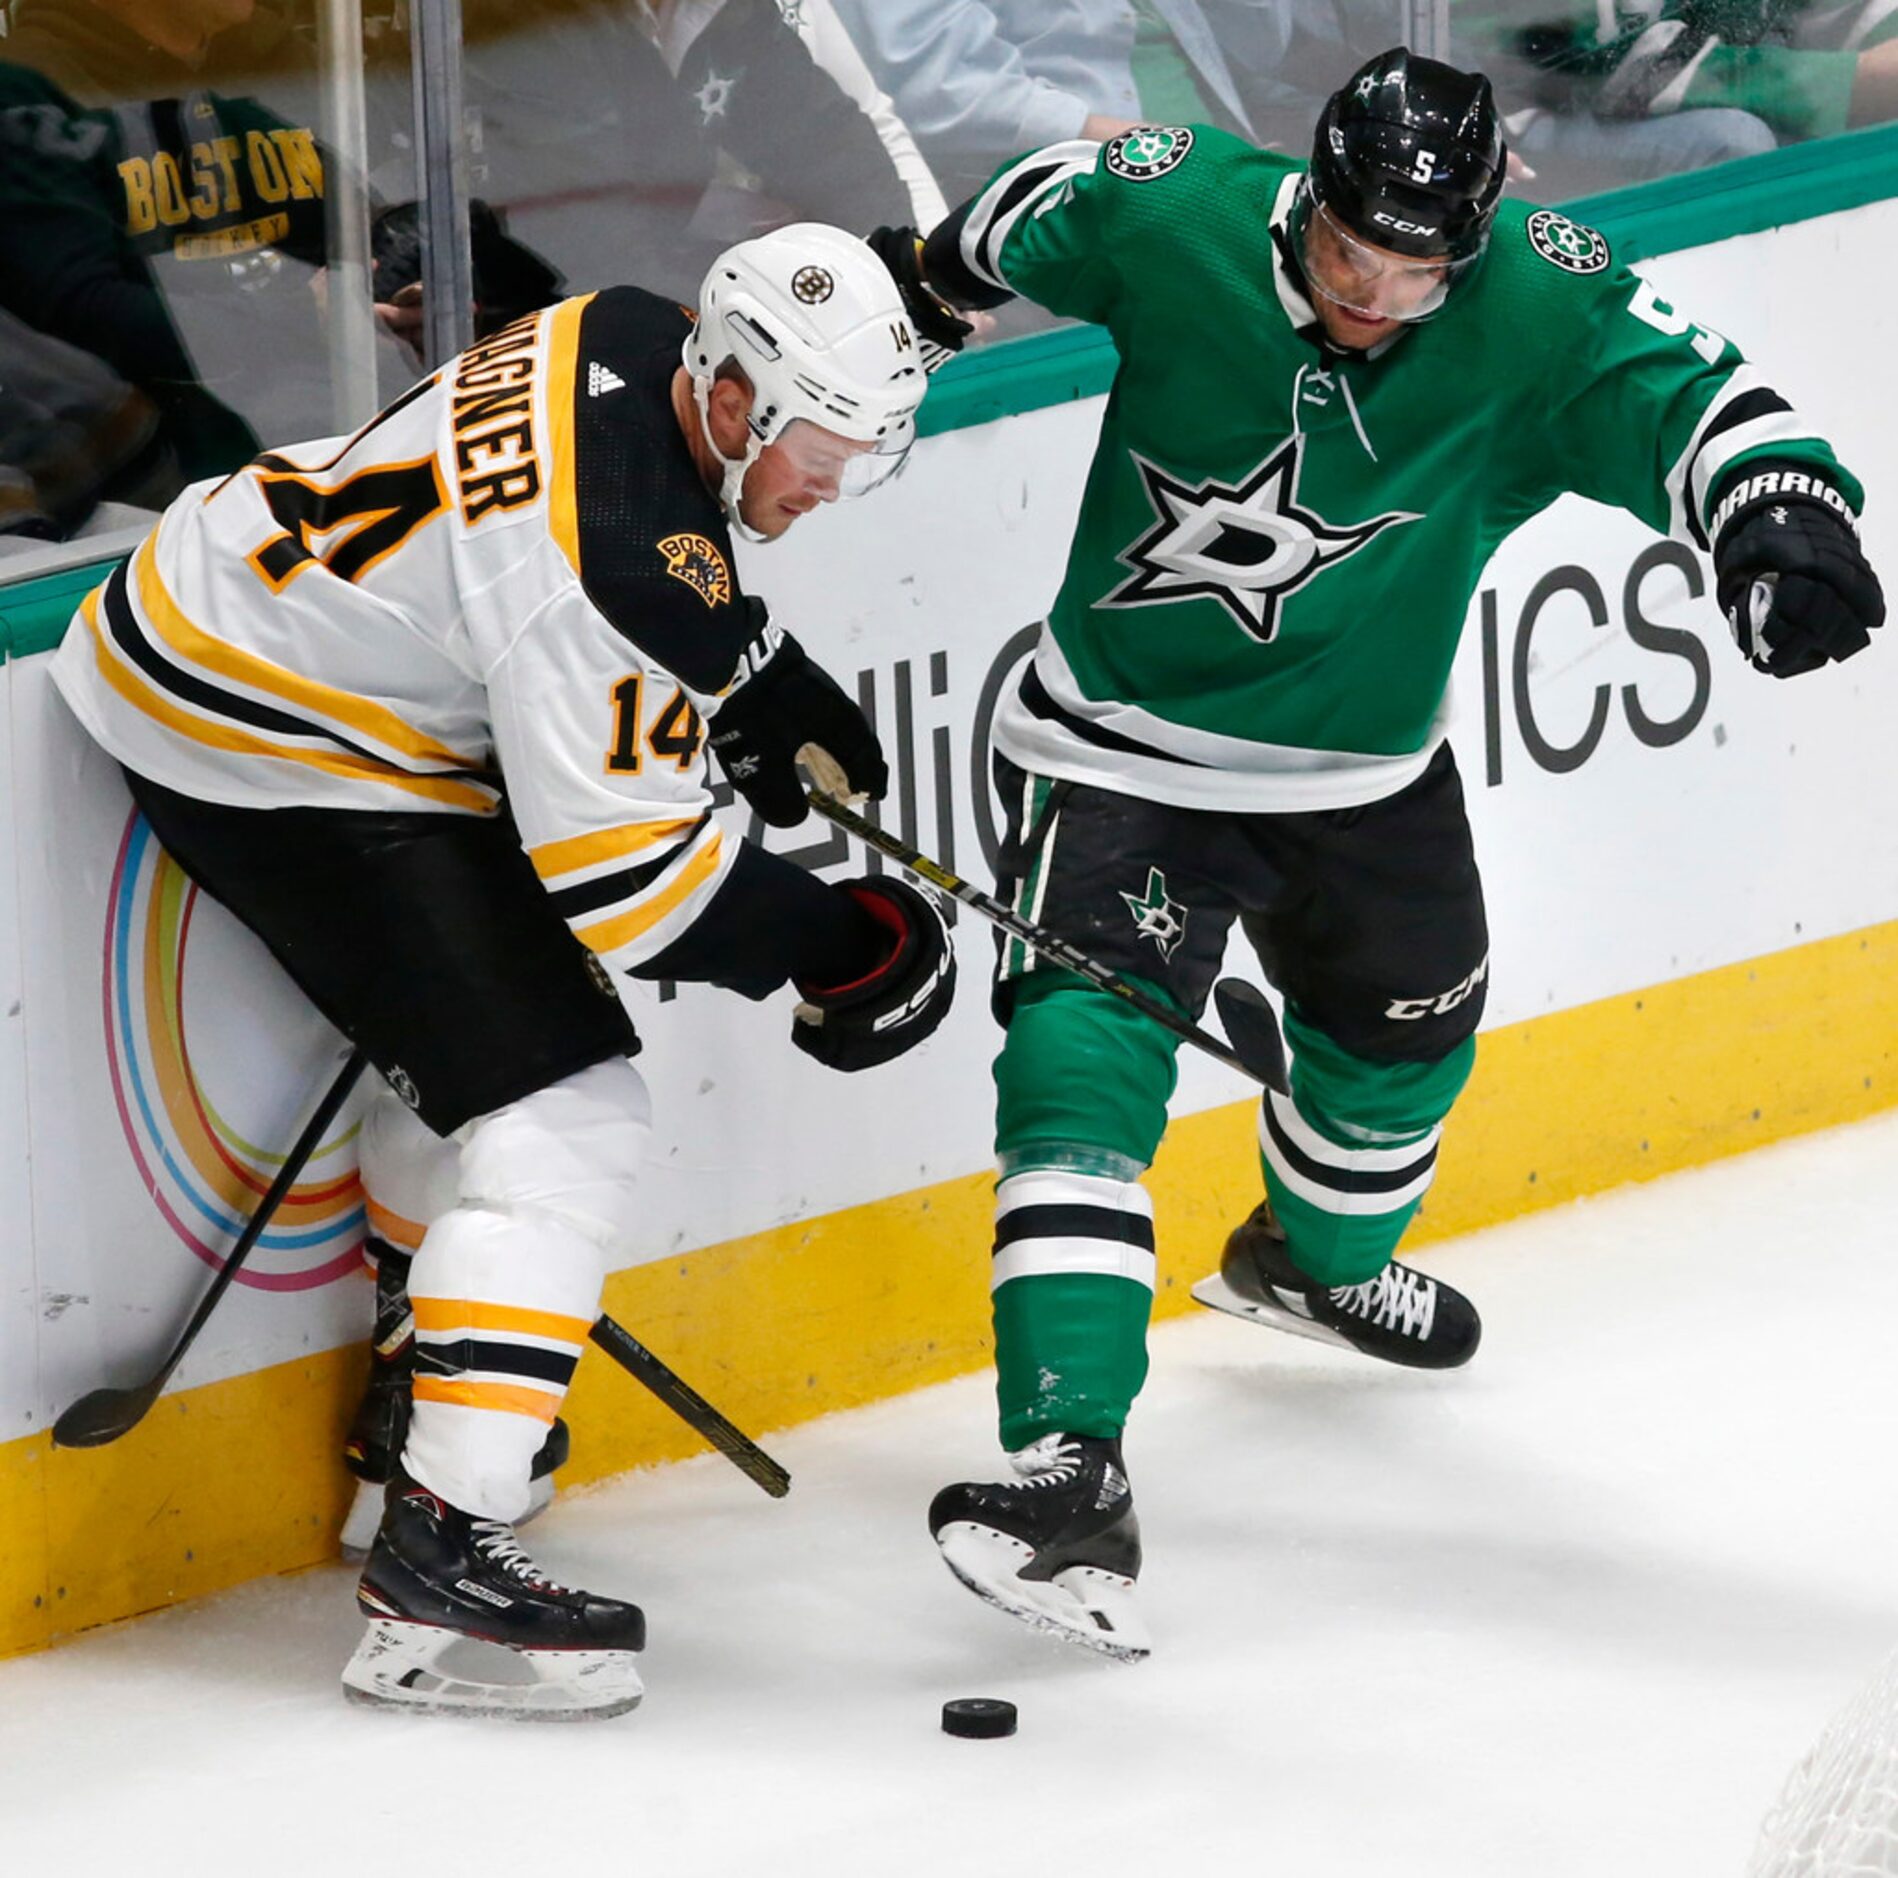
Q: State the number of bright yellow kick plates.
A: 1